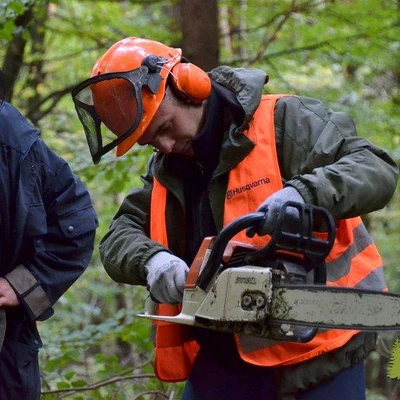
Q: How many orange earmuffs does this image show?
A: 1